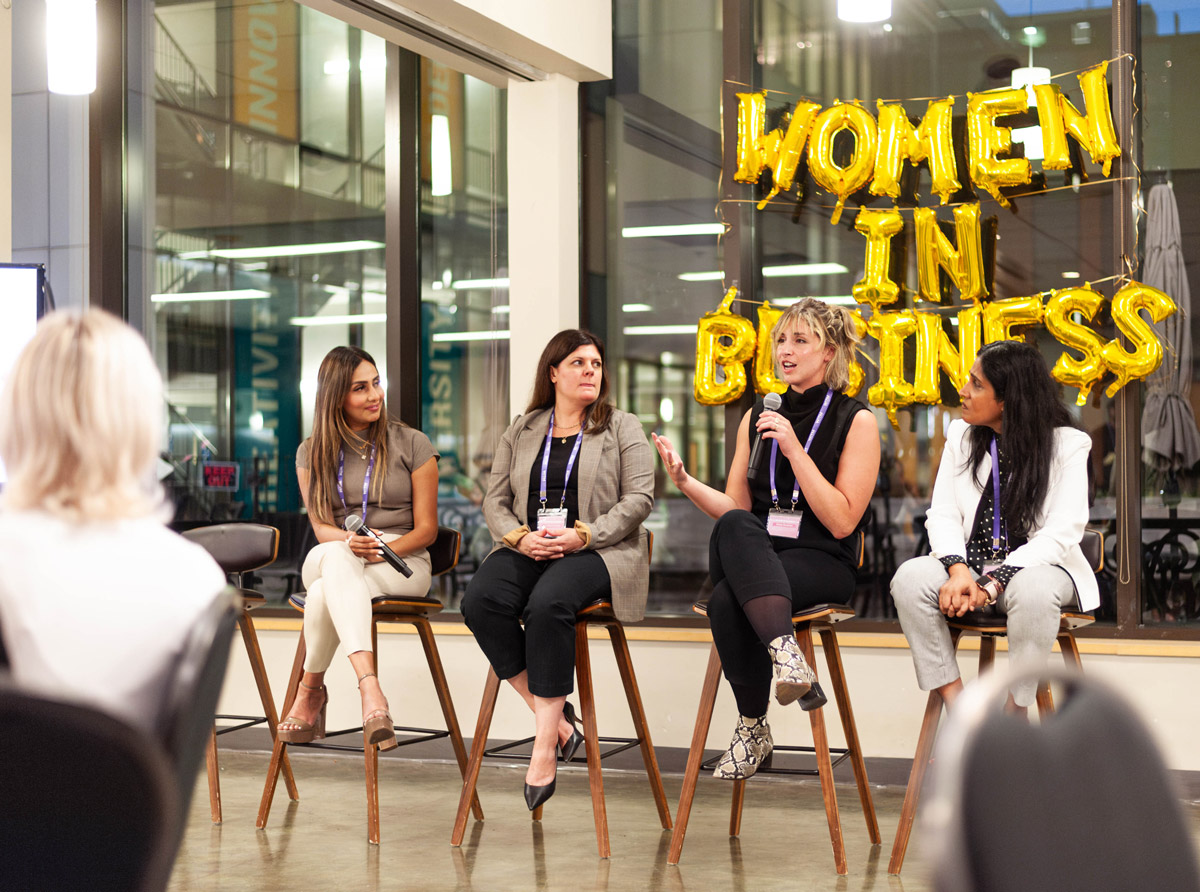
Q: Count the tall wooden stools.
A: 5